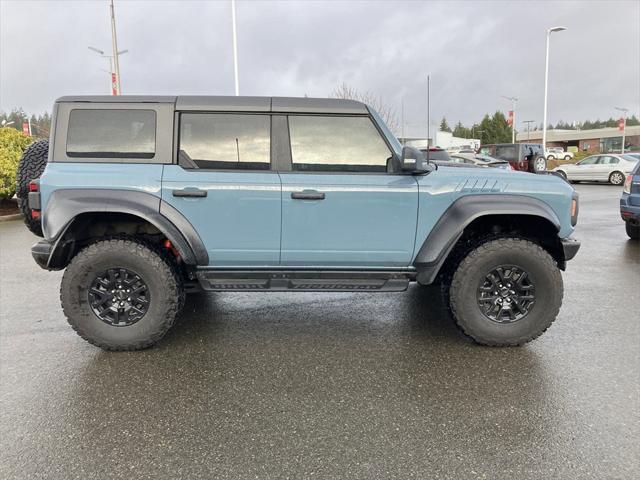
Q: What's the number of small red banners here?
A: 4